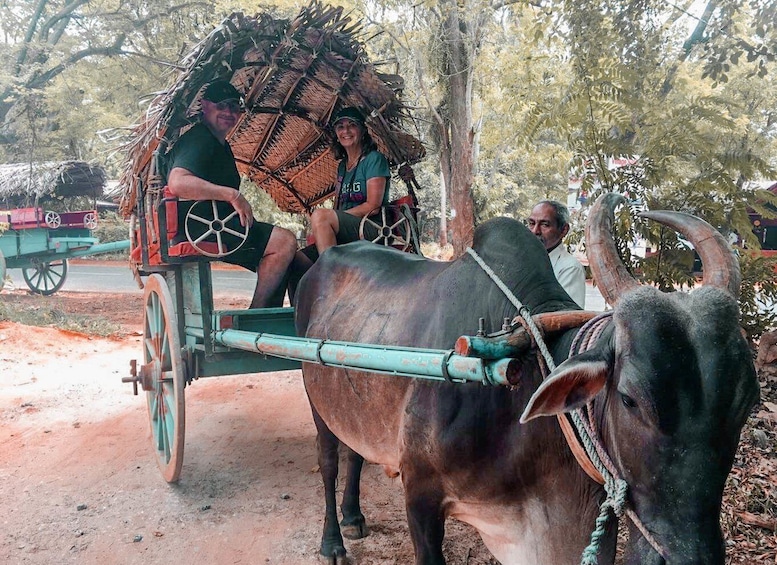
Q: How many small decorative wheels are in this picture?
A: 4